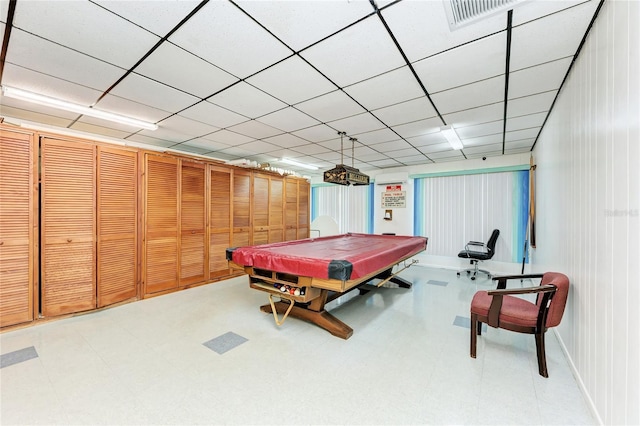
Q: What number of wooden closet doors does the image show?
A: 11